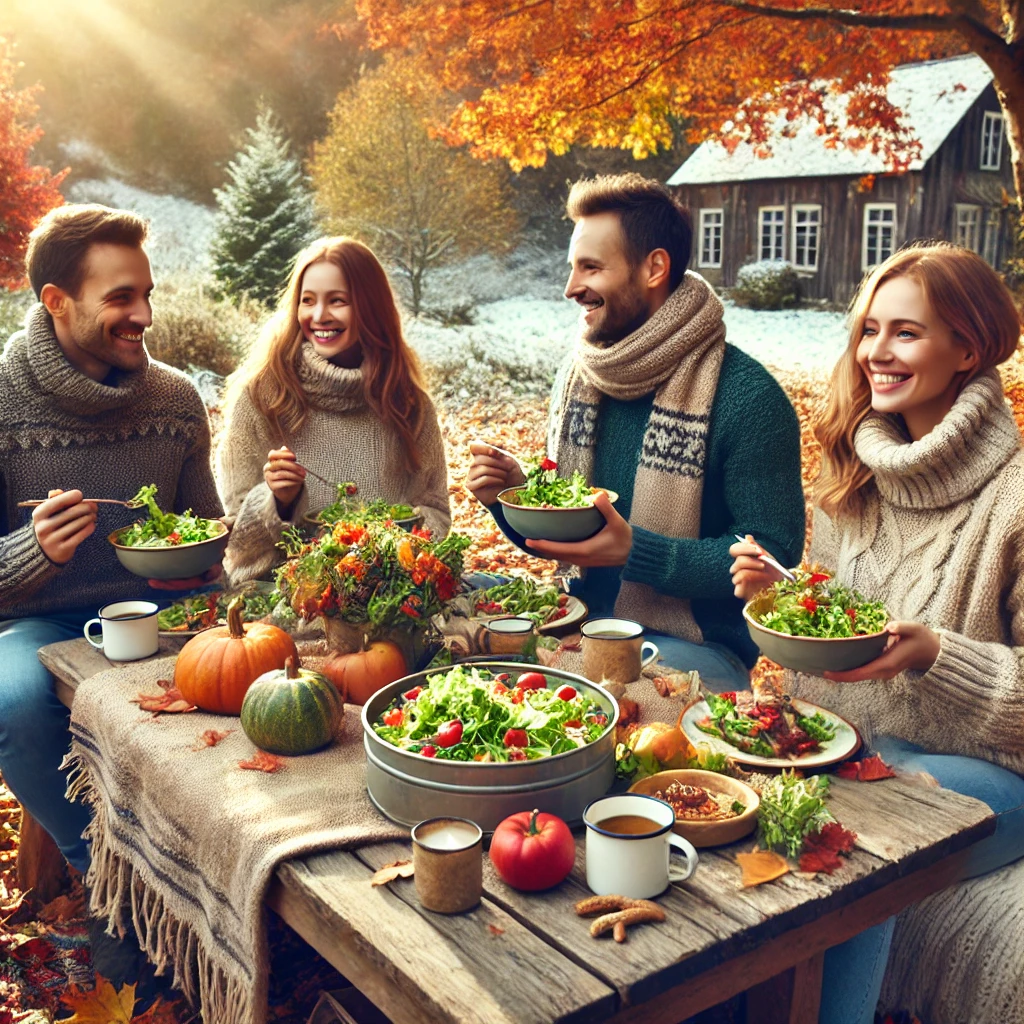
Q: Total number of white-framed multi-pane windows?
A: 7